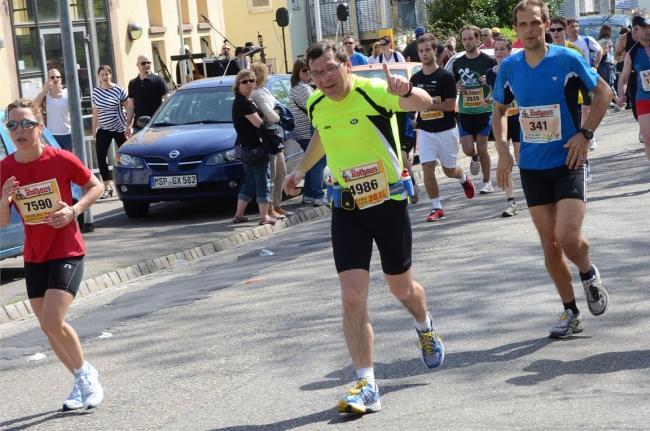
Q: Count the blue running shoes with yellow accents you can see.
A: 2